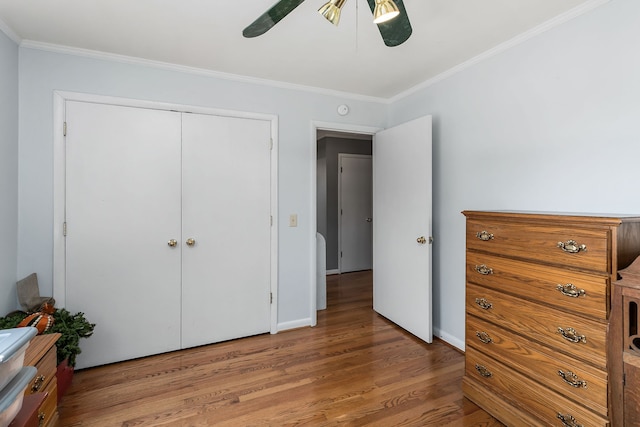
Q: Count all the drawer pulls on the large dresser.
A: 10